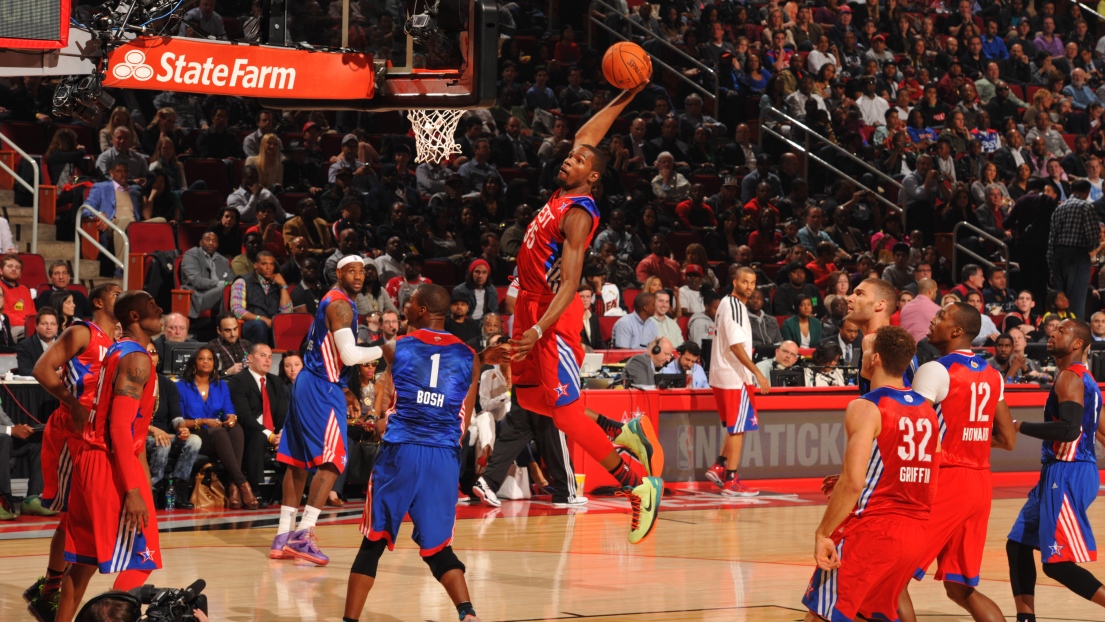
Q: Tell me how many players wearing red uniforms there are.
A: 5